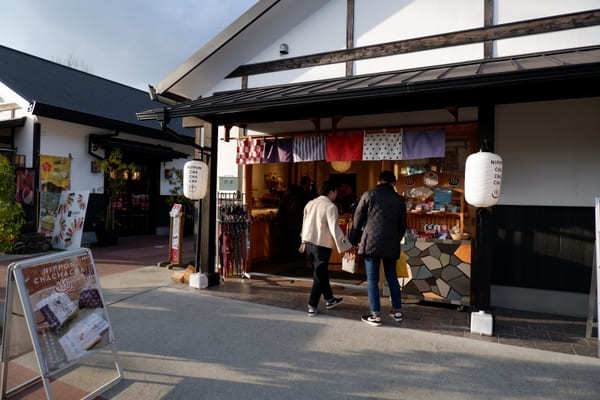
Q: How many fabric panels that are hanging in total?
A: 6